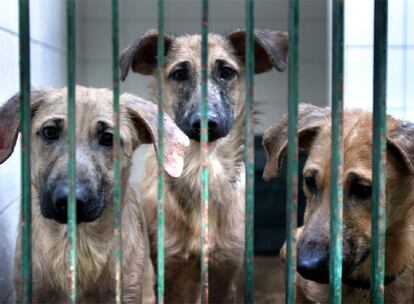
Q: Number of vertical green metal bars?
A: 9